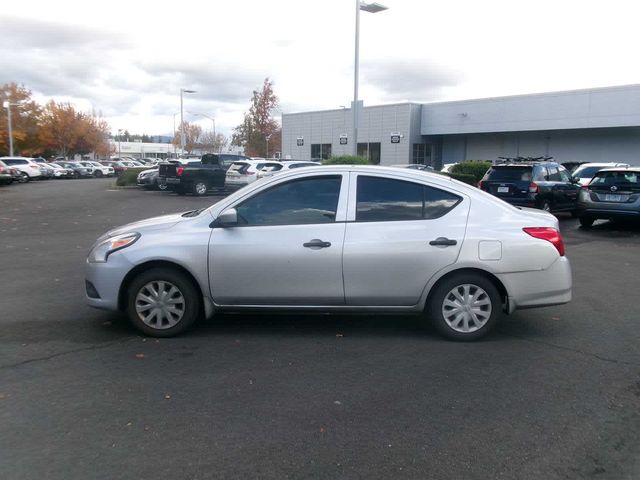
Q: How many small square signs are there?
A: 3